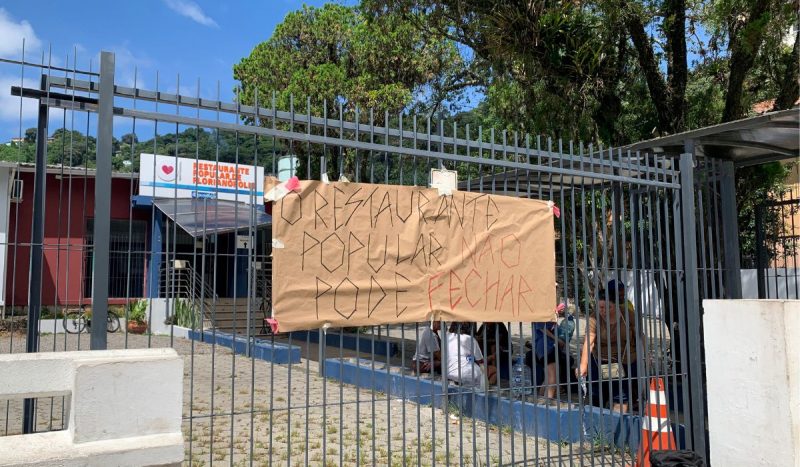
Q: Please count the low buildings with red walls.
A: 1